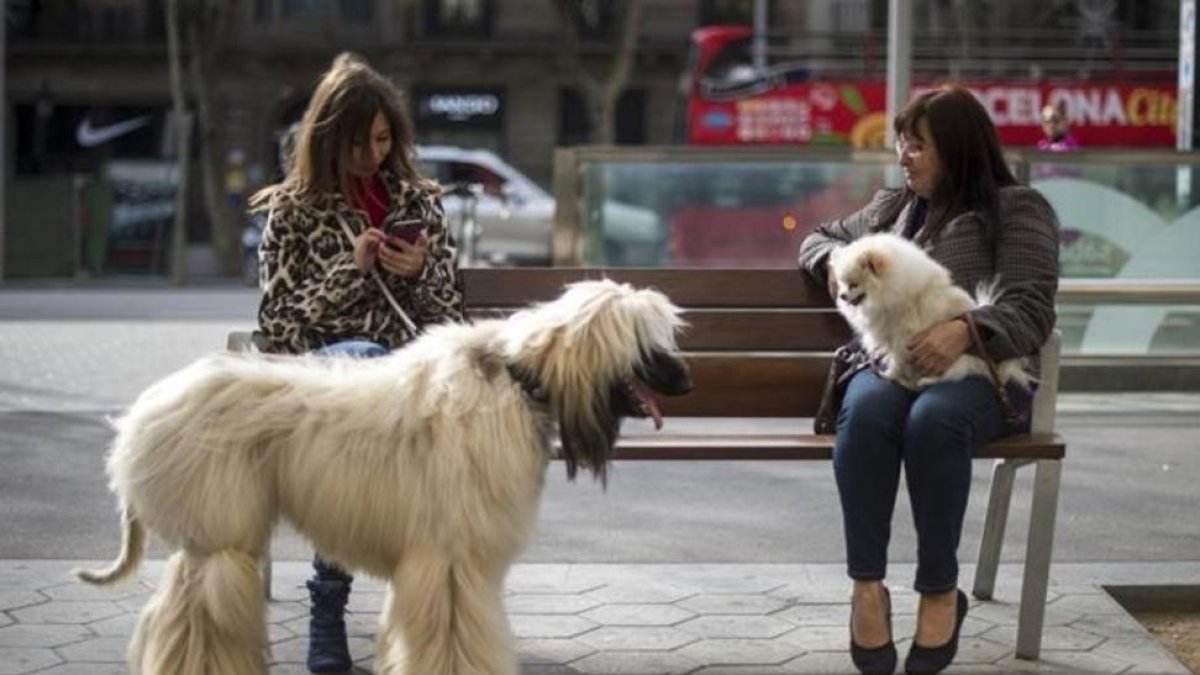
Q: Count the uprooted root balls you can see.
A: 0